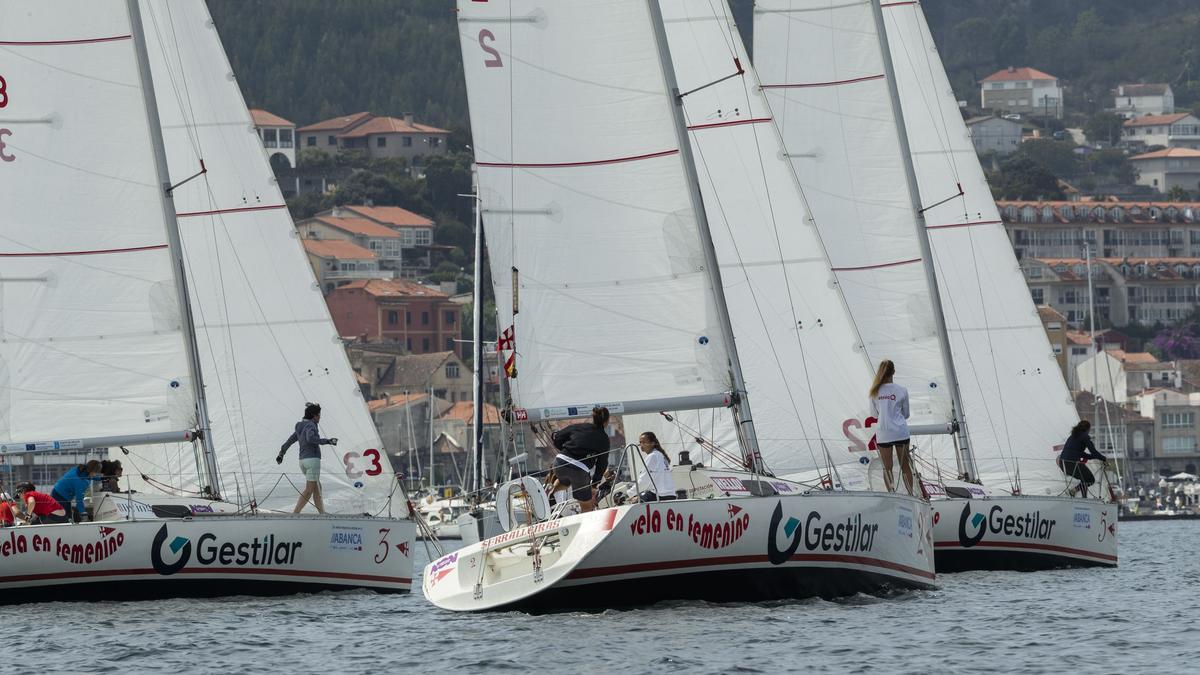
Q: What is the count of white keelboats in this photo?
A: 3